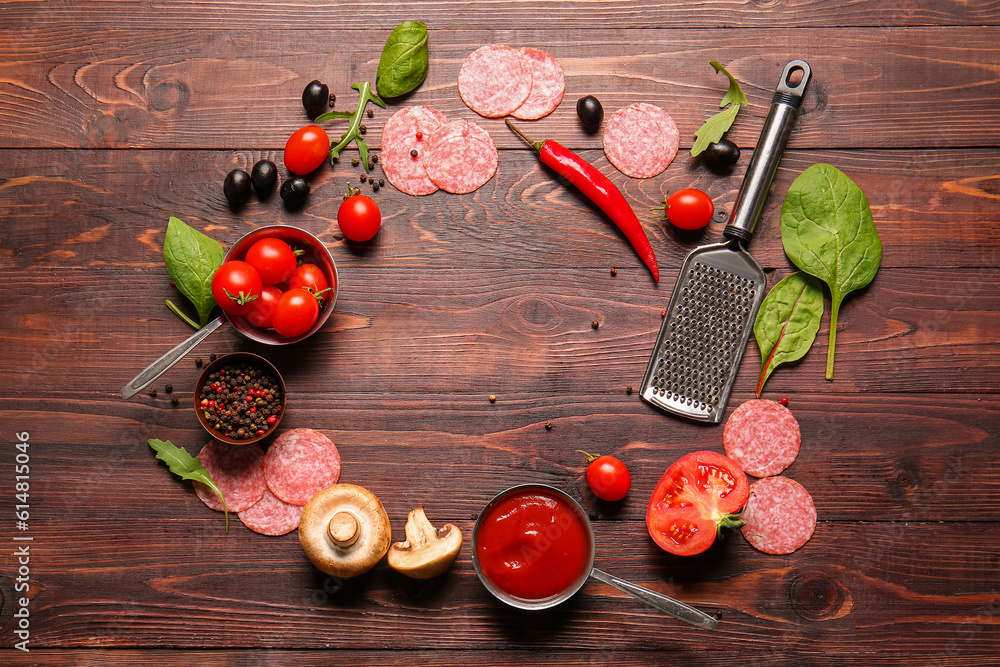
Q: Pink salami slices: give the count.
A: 10